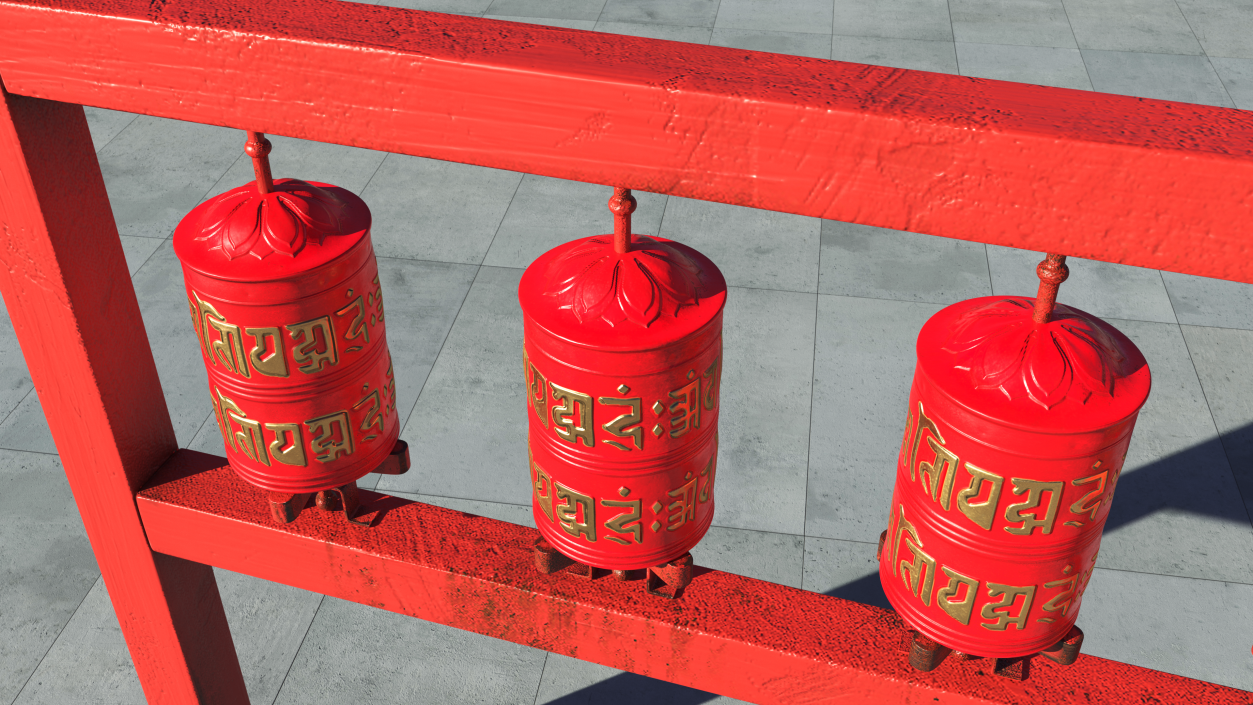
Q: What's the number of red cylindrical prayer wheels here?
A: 3